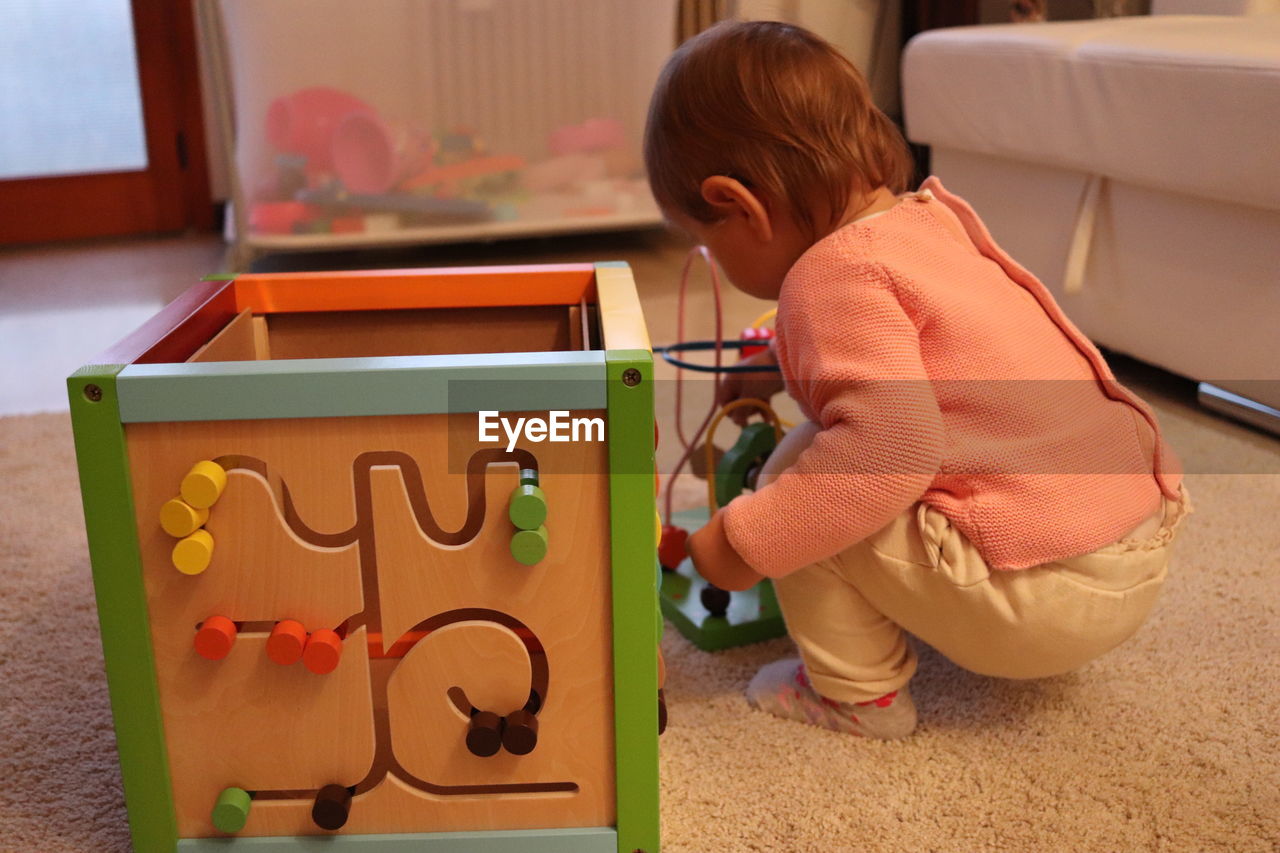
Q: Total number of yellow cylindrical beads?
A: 3